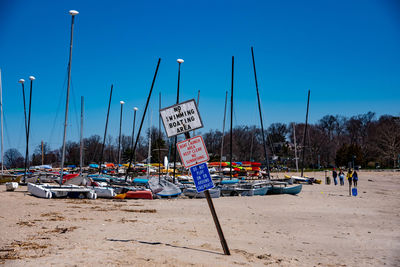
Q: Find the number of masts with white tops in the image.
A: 6